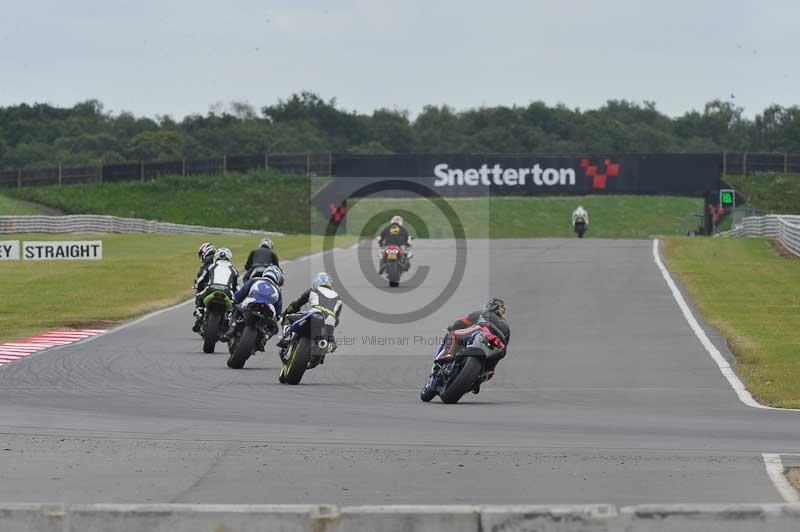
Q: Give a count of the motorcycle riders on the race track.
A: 8